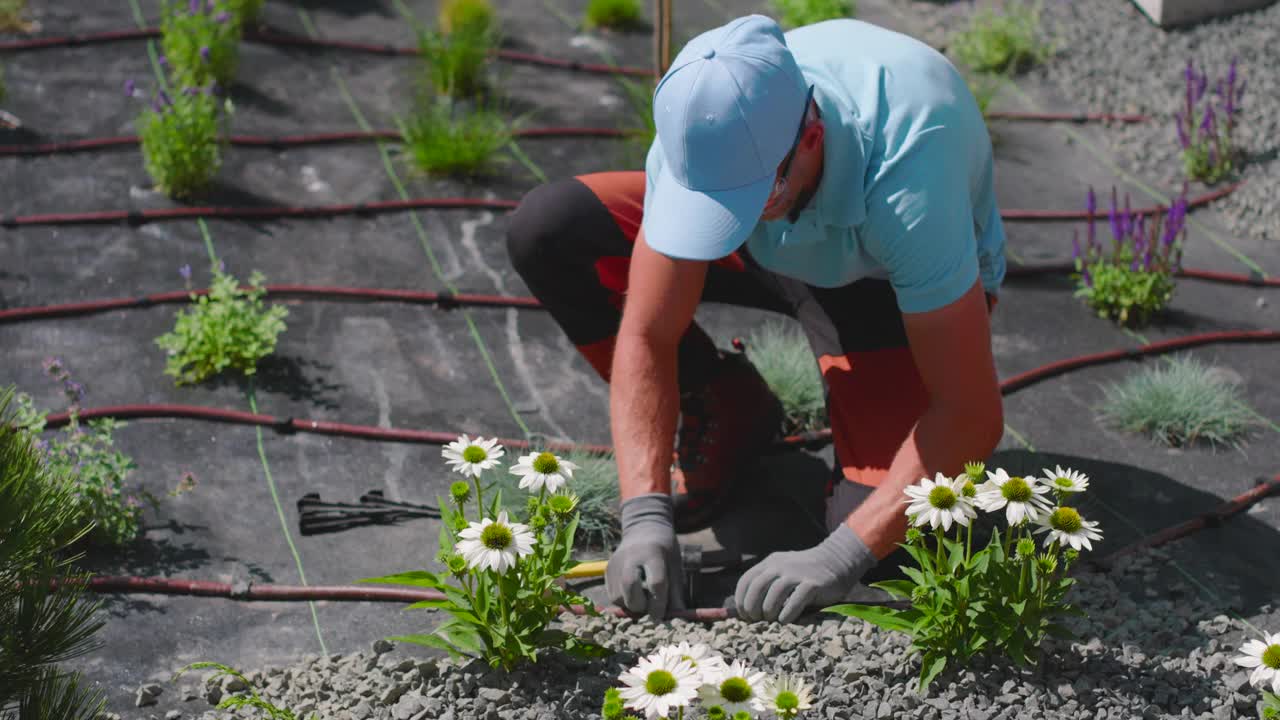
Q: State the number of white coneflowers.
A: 13